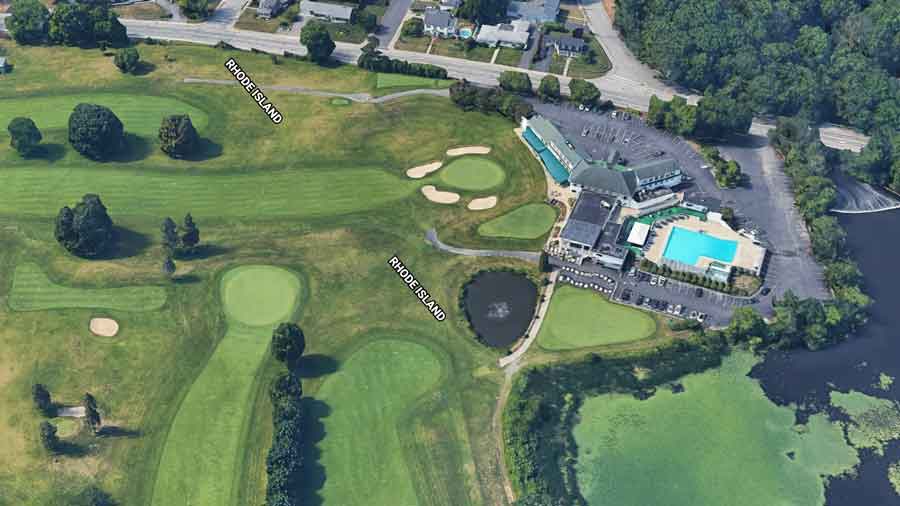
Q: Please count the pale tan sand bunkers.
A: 5